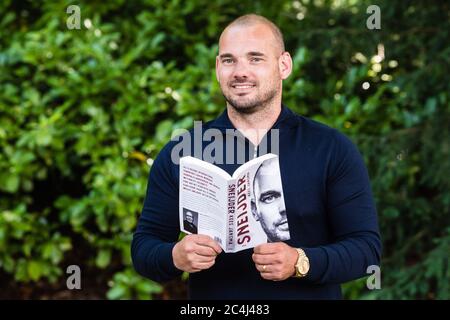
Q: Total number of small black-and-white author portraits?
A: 1